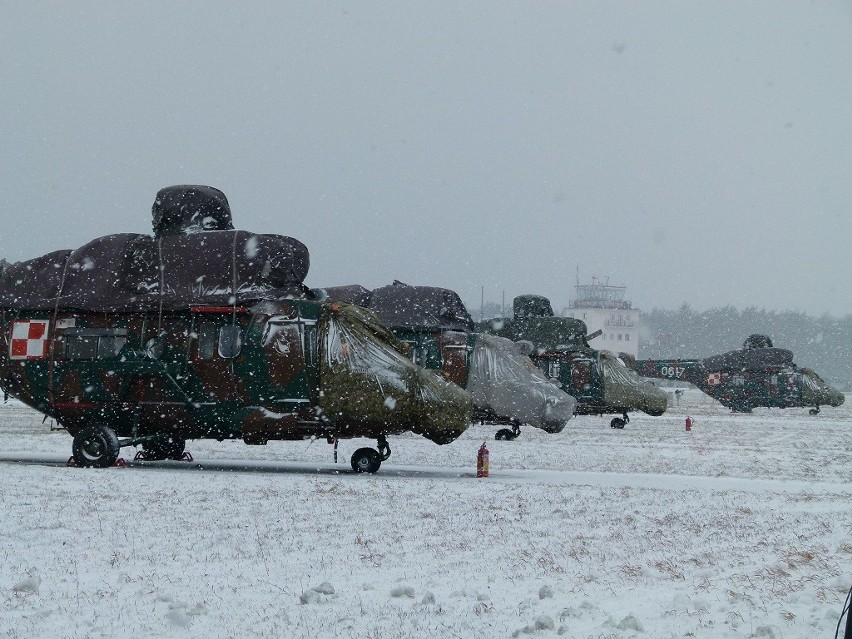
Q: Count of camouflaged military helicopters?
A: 4